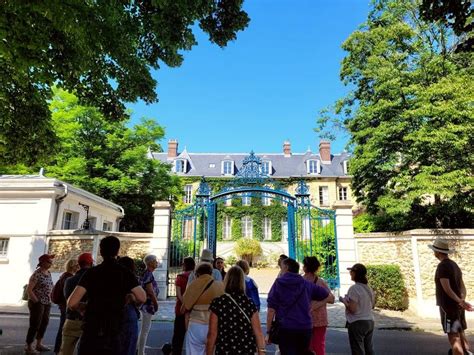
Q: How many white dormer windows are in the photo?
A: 5